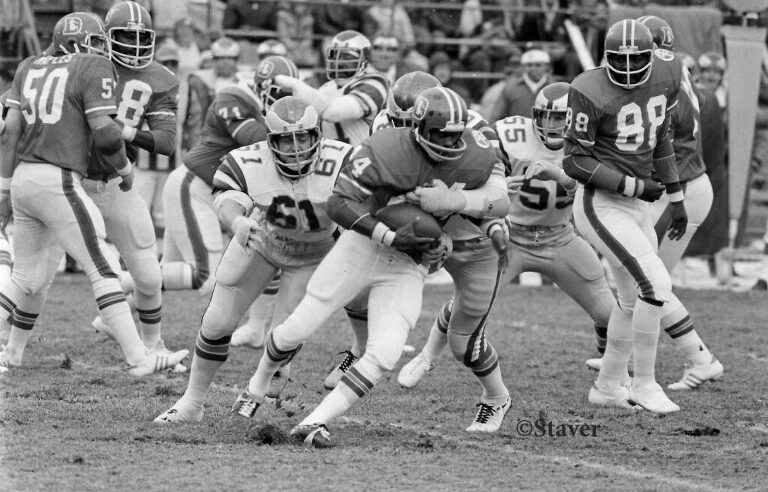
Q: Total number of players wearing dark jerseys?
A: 6